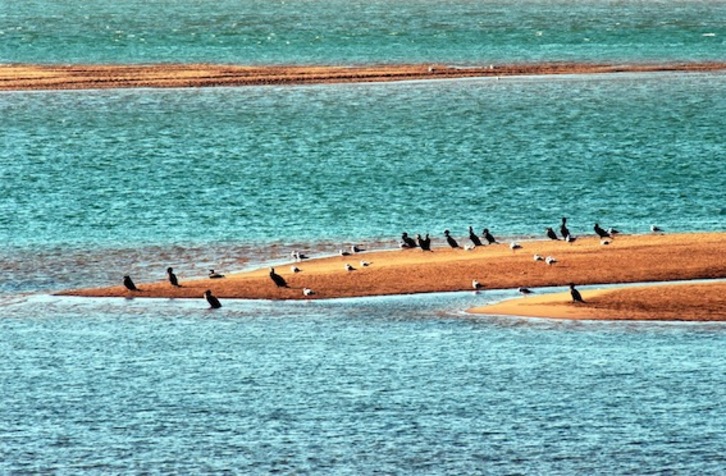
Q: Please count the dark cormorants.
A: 14